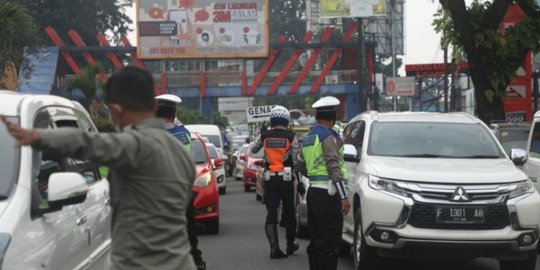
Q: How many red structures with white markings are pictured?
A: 1